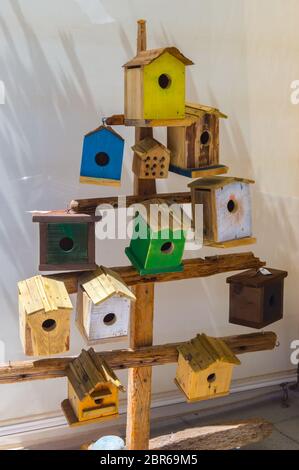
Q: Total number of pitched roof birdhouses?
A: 10